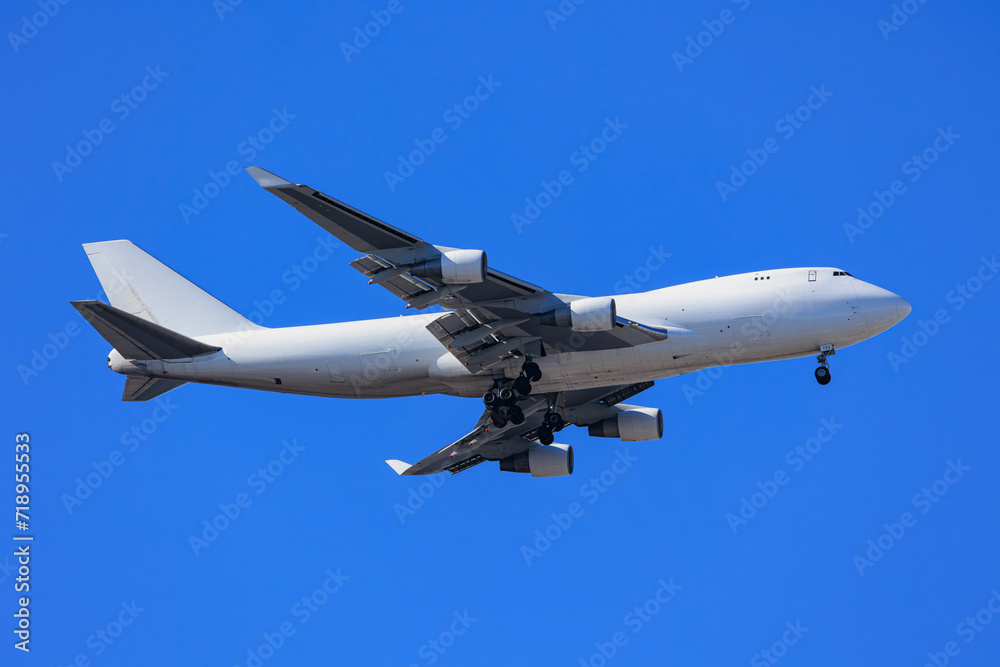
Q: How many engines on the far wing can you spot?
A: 2